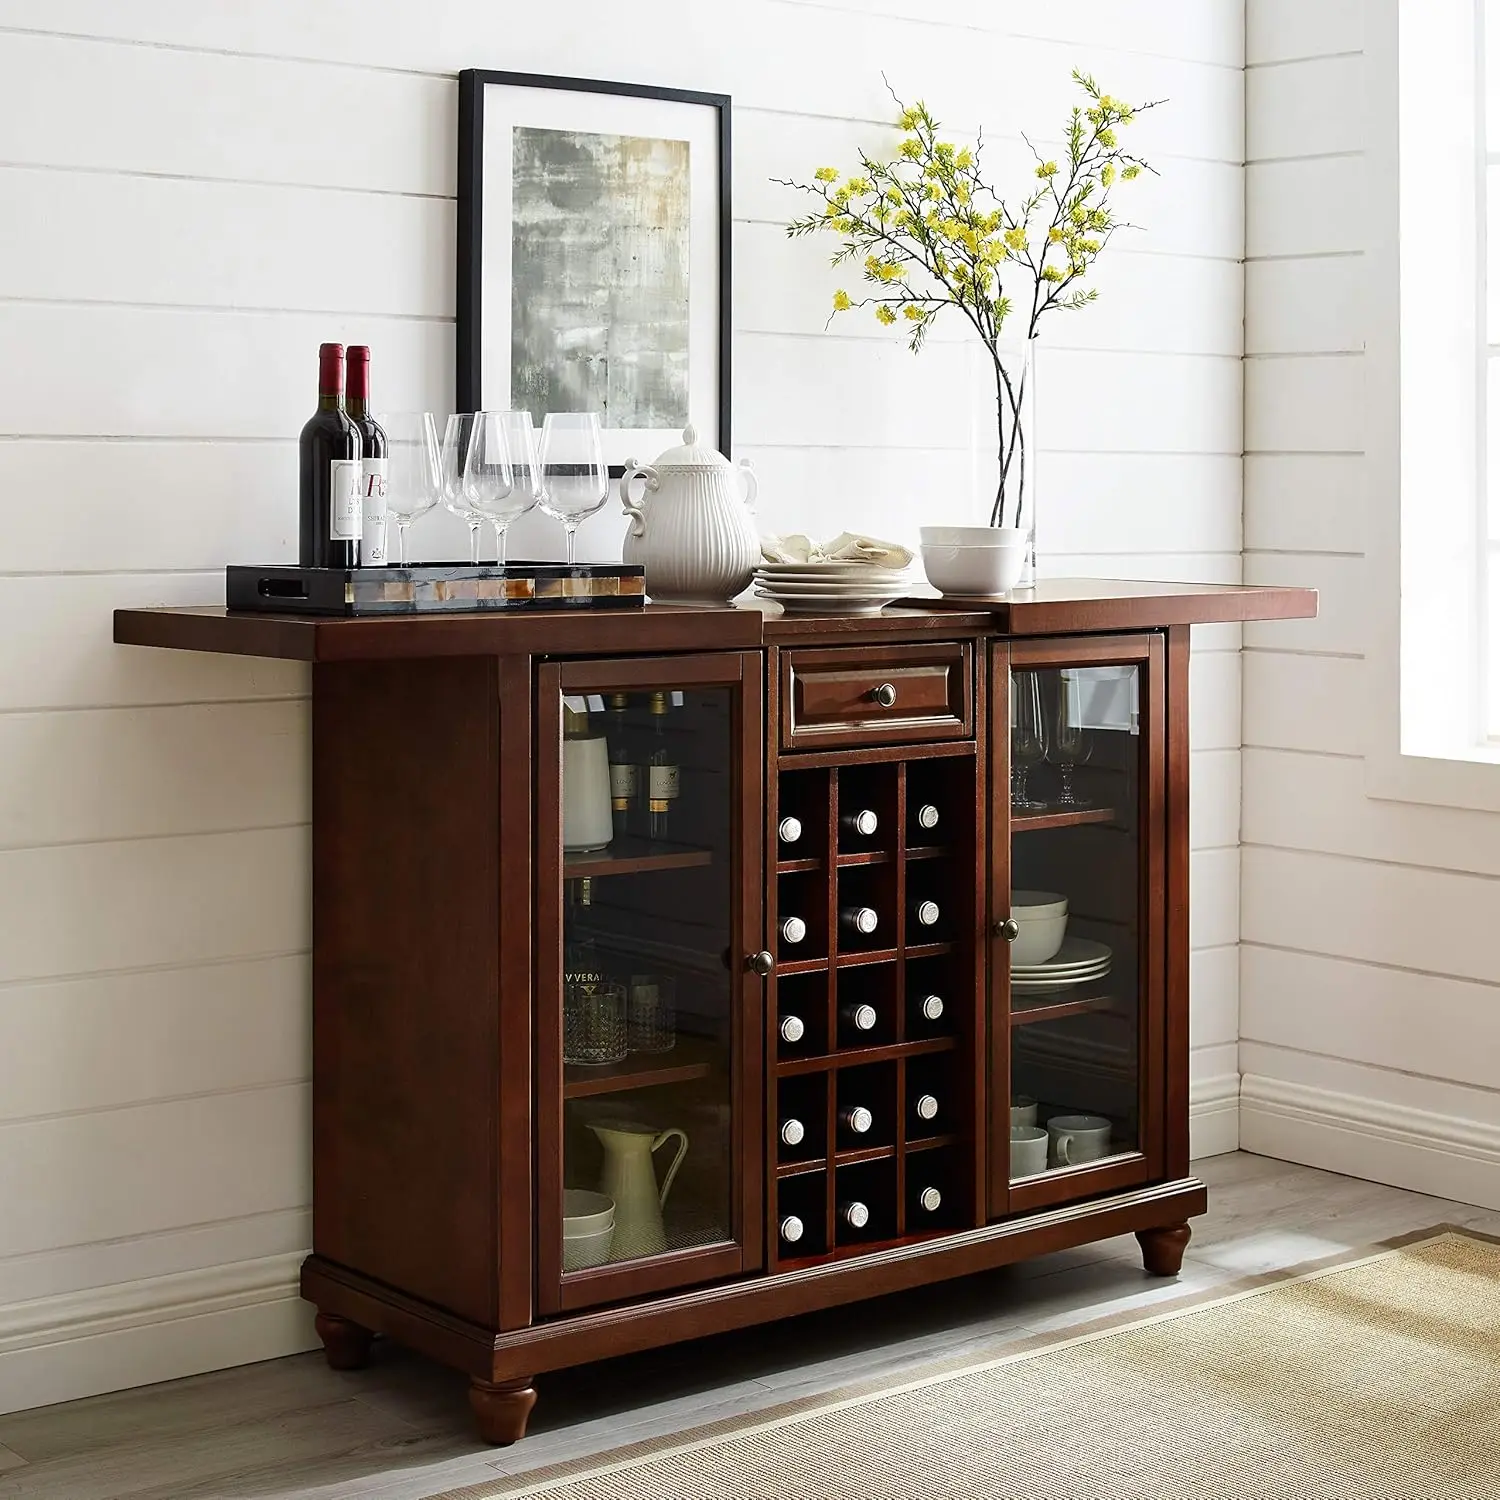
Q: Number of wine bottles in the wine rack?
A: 15